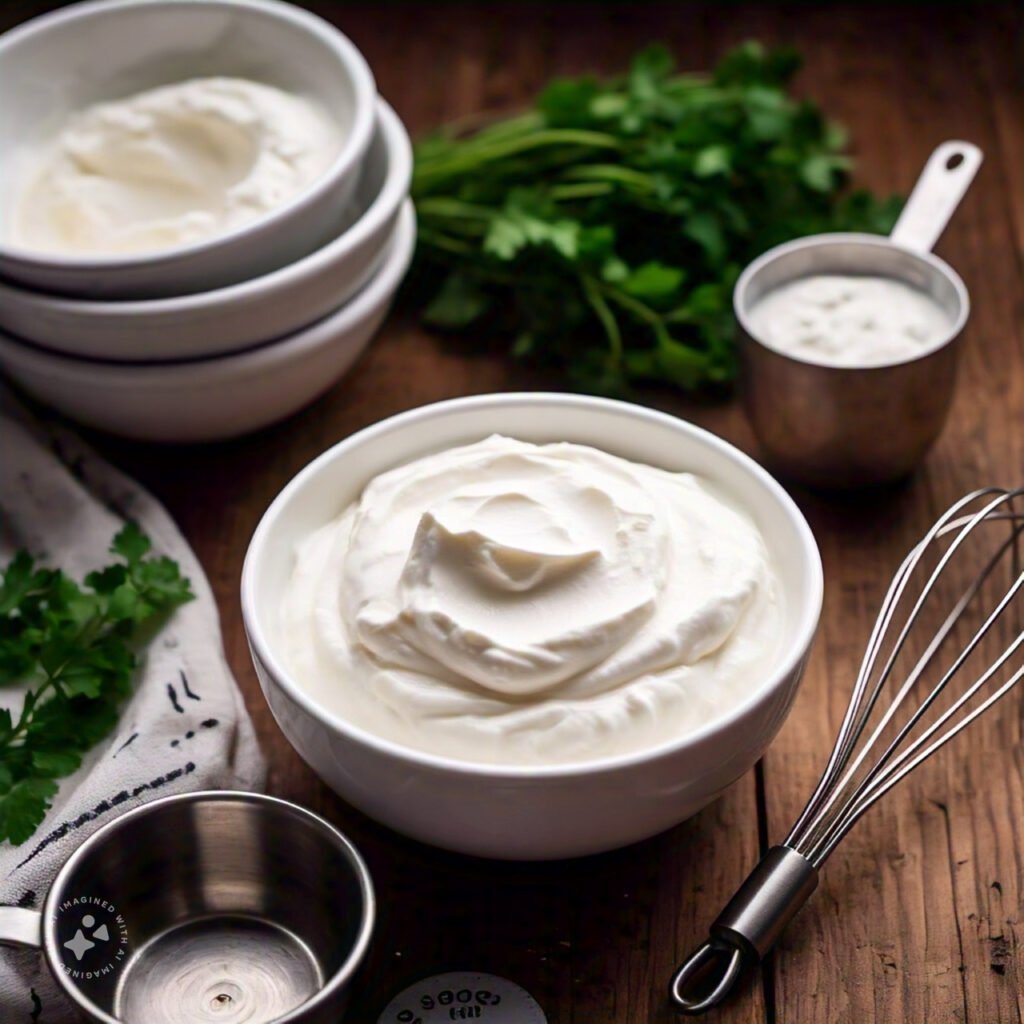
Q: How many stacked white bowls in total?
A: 3